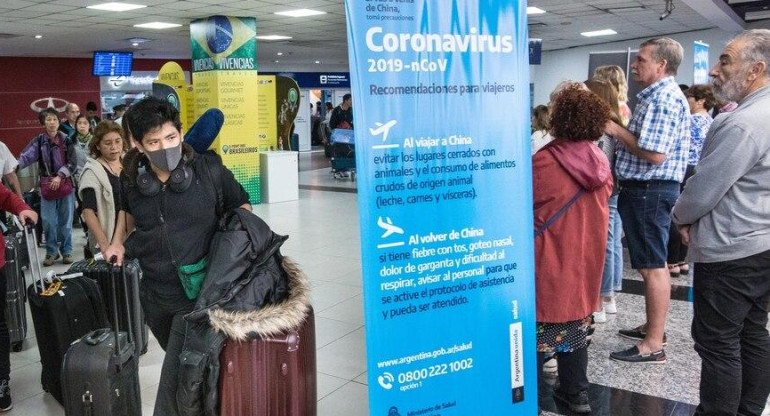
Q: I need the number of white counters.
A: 1